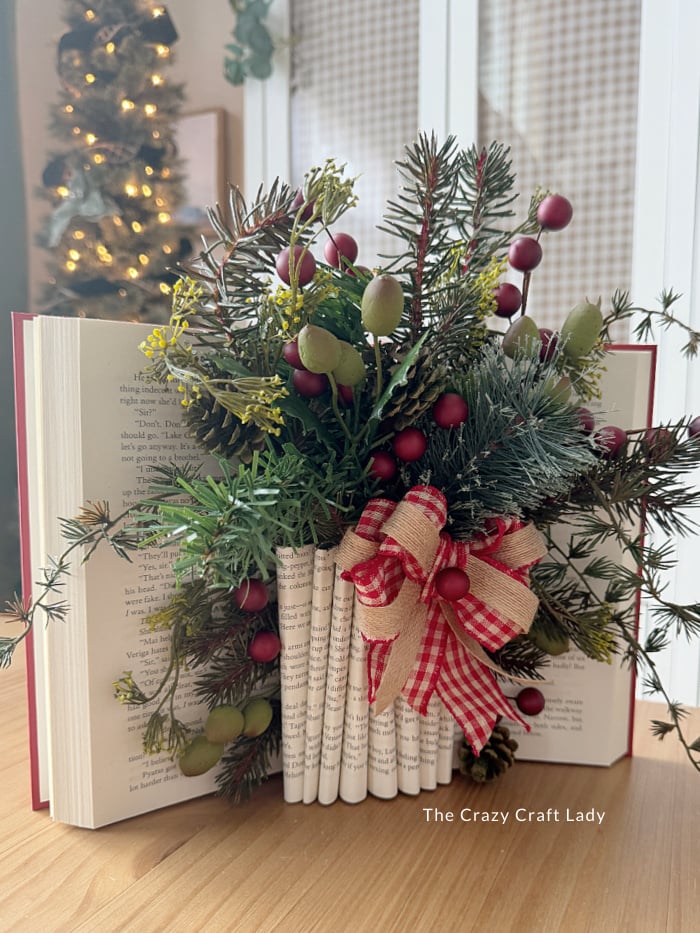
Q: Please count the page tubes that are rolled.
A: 8